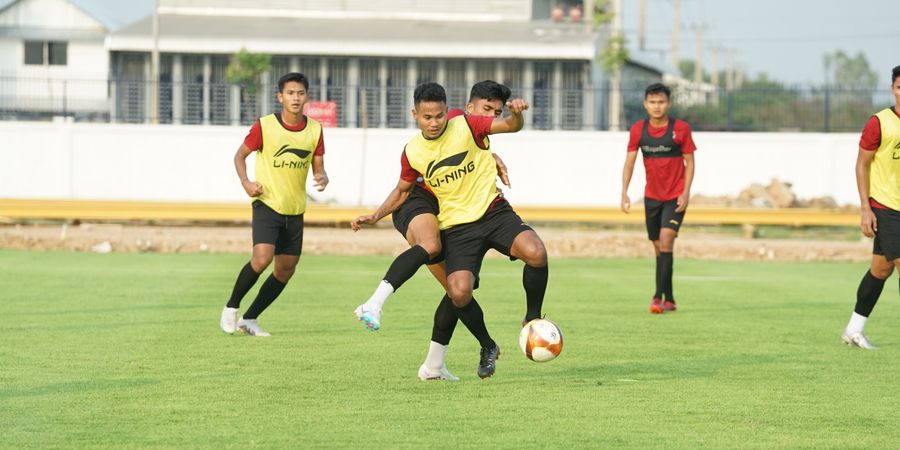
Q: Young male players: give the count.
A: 5